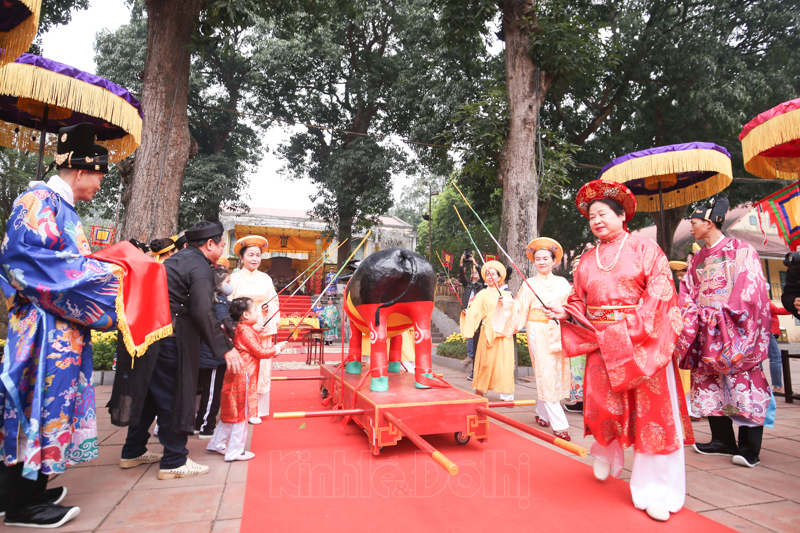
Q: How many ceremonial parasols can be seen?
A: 4